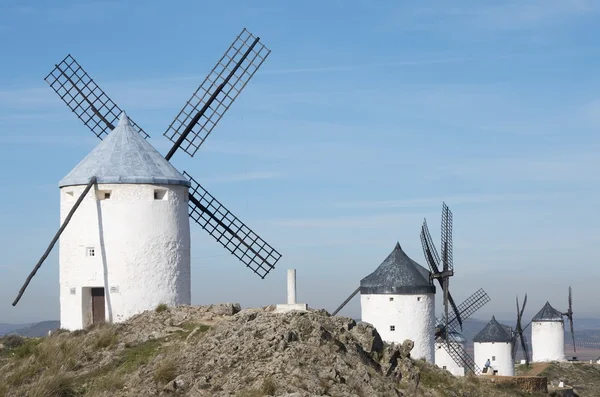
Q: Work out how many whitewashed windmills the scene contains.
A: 5